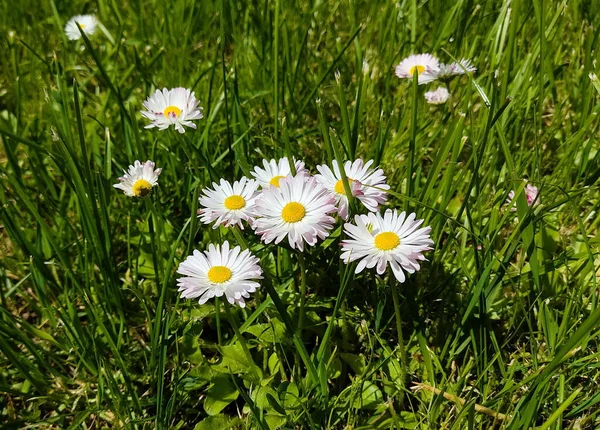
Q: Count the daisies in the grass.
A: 13